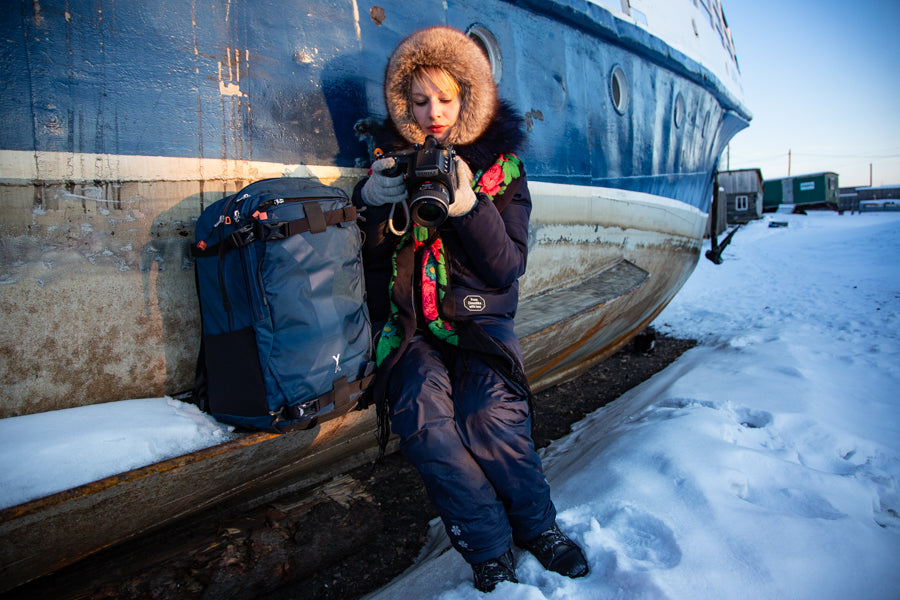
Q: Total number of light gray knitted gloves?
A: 2